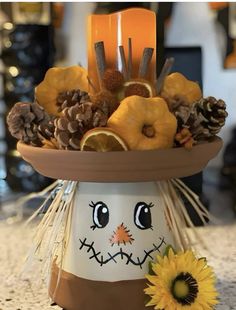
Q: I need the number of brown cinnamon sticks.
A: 5